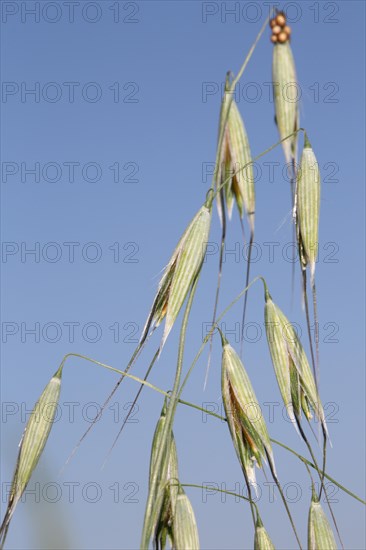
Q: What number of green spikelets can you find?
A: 11